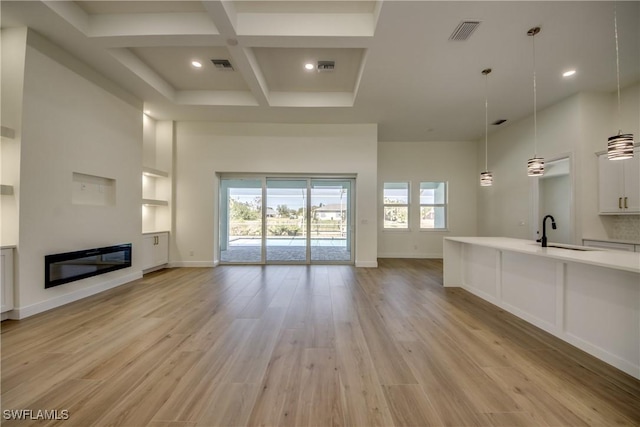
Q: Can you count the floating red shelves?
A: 0